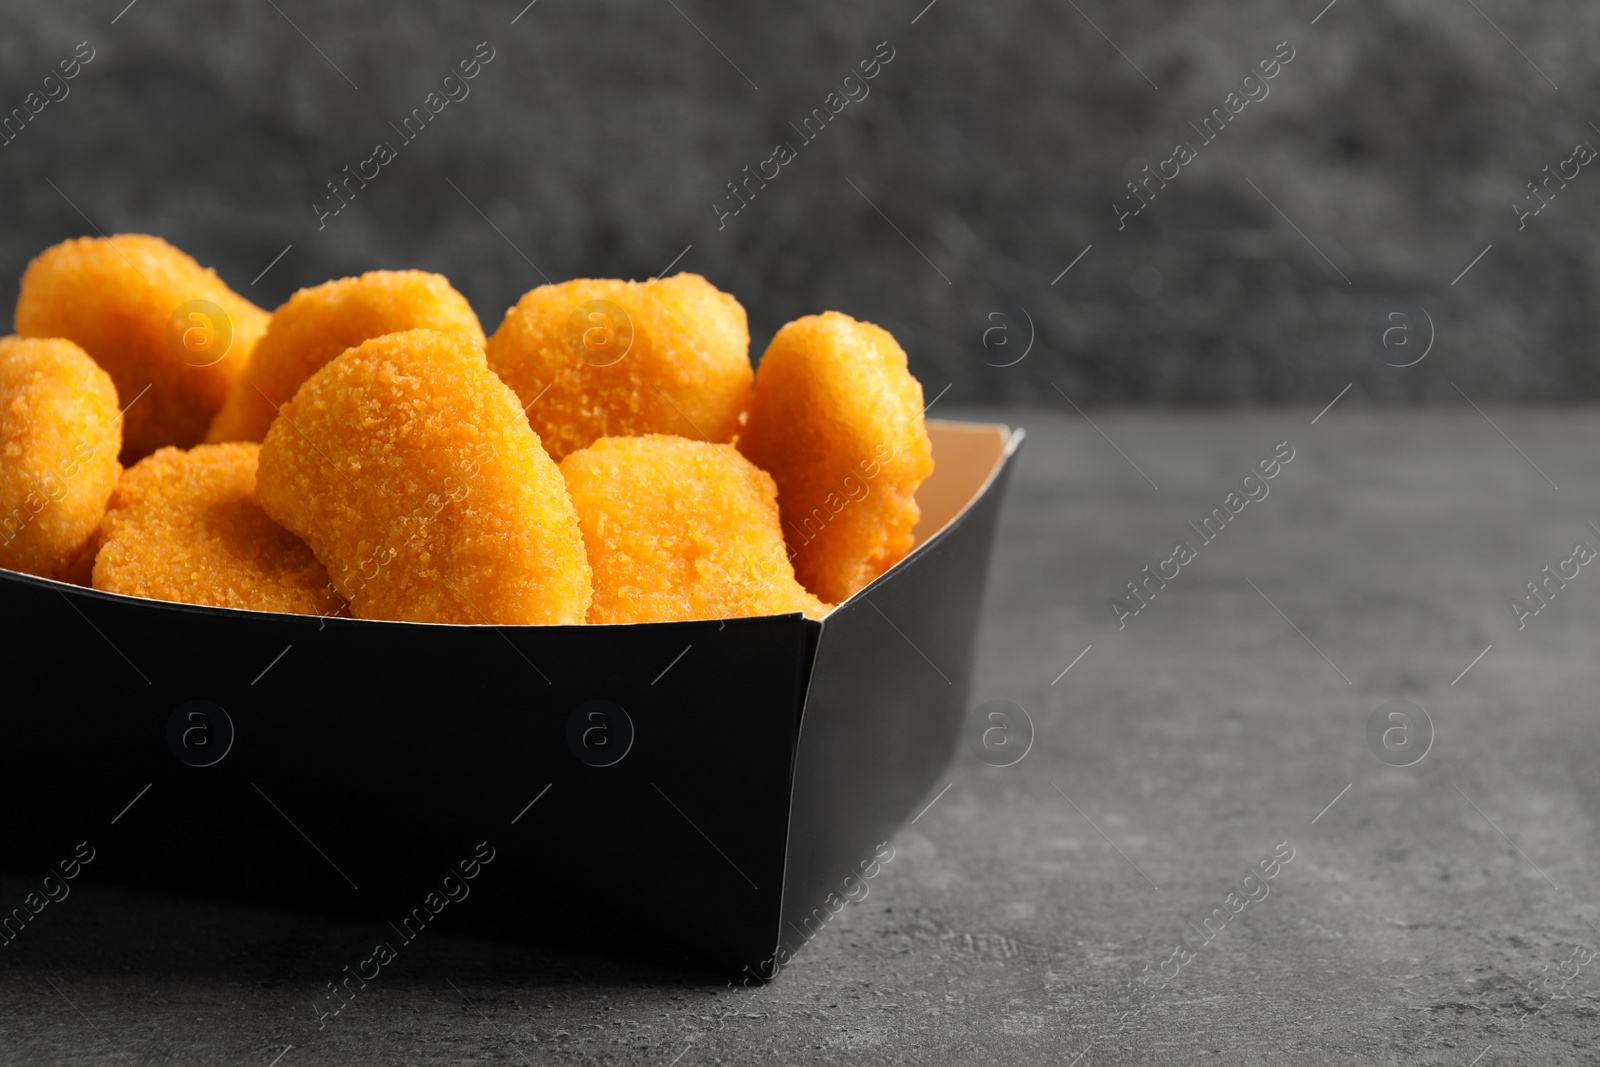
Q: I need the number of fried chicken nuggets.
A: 8